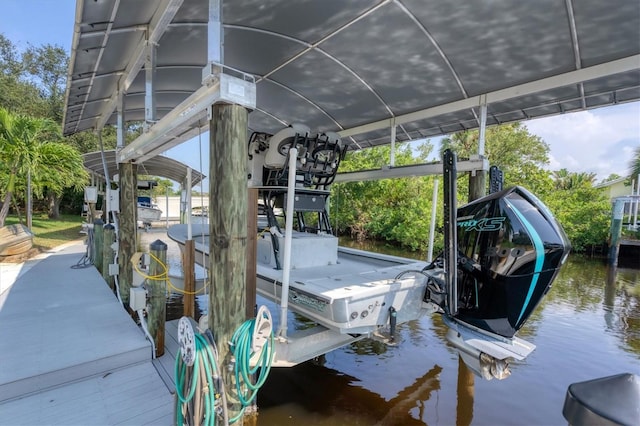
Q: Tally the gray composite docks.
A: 1